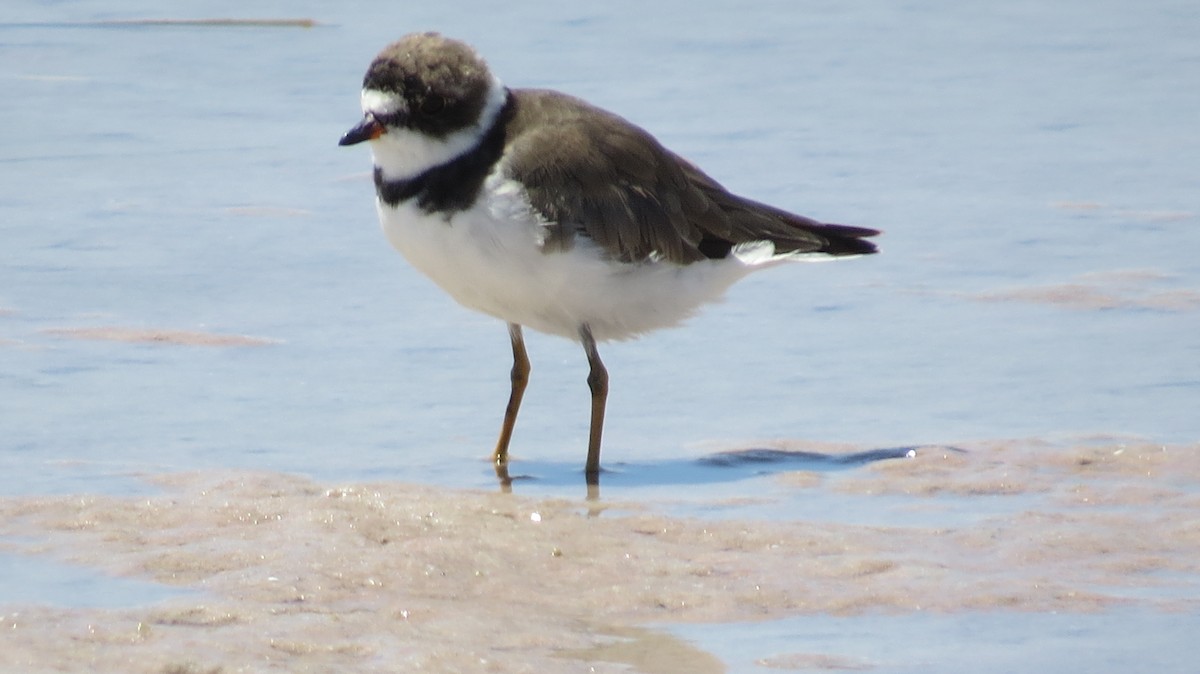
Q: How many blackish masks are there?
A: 1